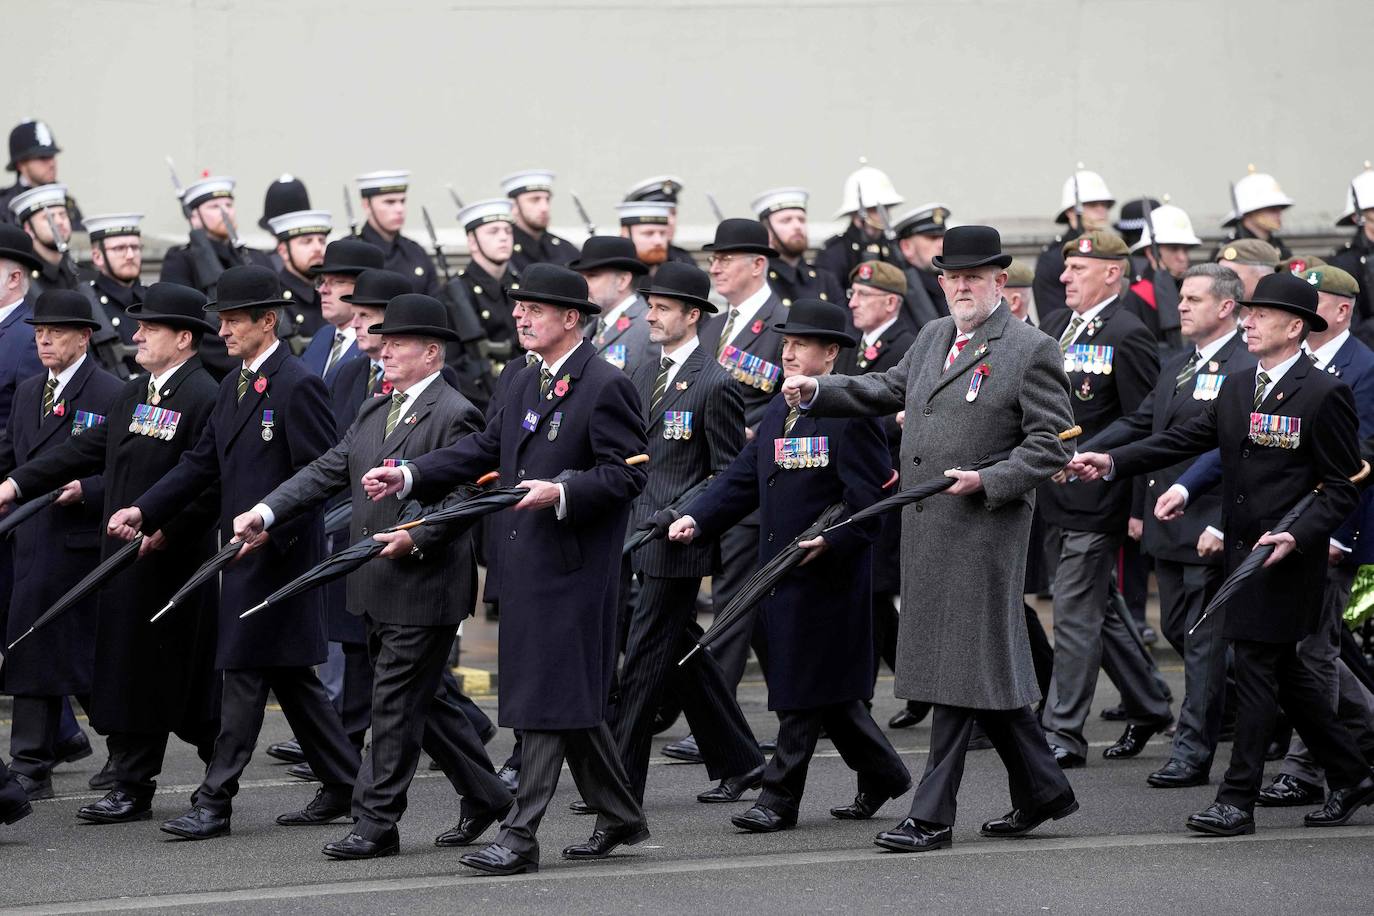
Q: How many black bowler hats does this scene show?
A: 14